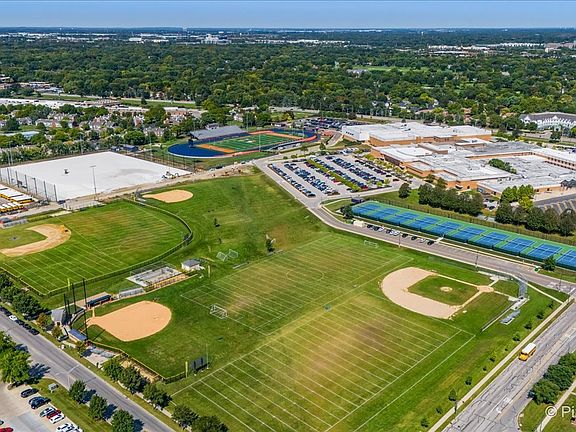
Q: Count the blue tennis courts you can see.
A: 10